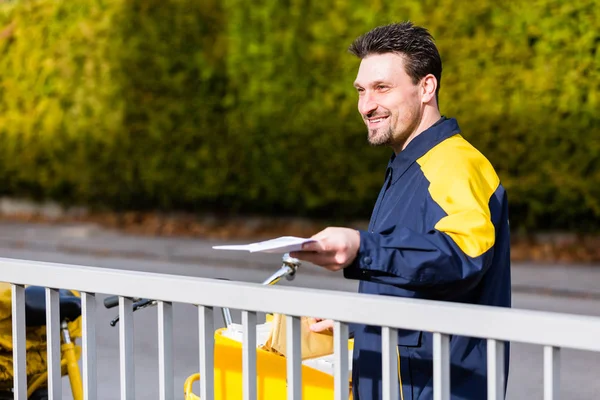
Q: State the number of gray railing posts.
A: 13